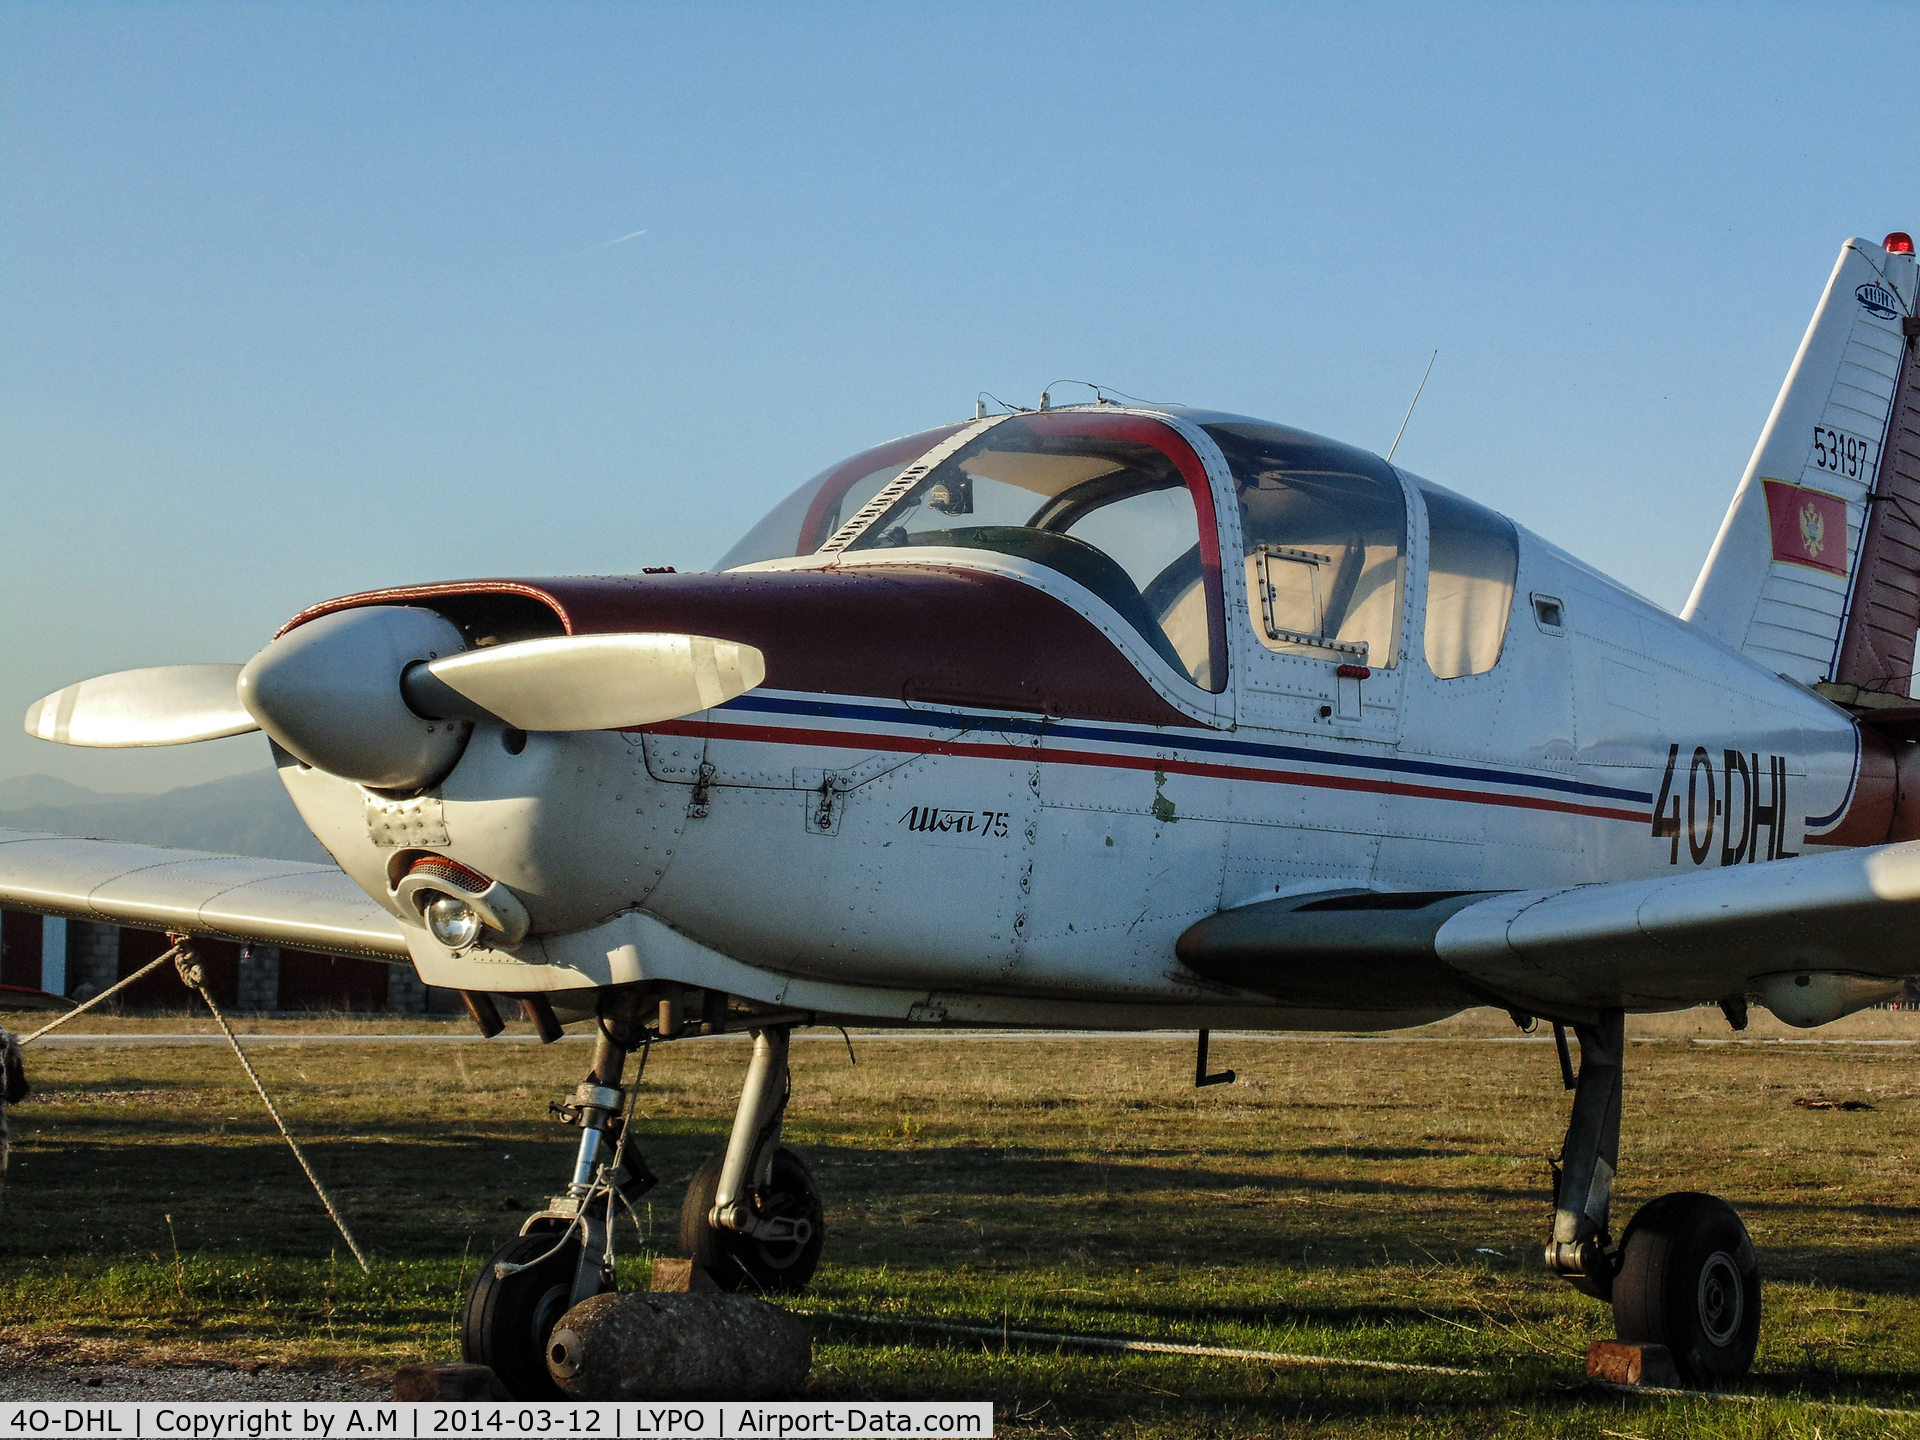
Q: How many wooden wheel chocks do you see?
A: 3